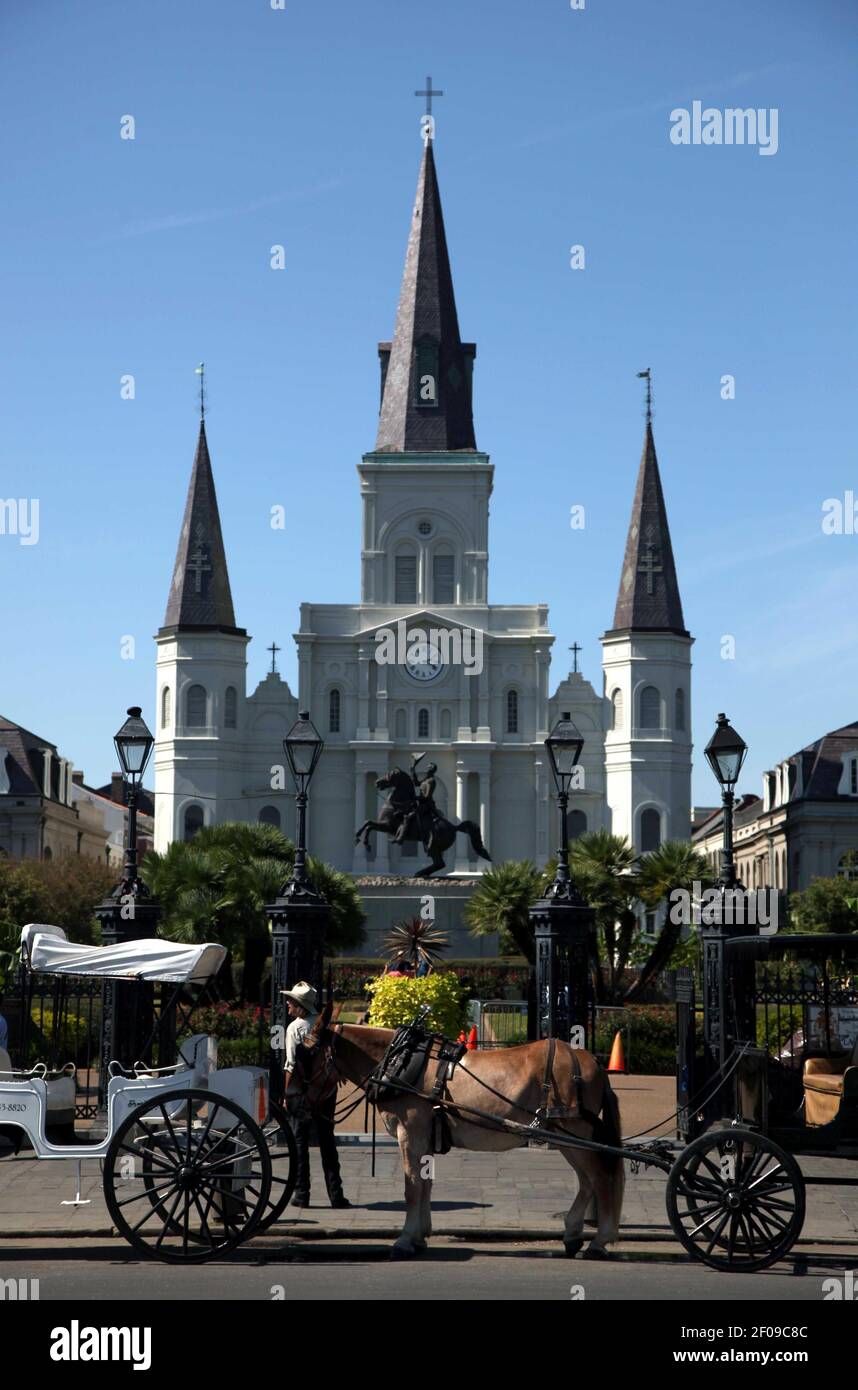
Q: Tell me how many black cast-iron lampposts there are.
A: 4